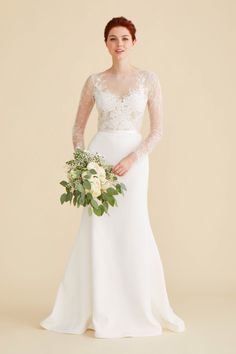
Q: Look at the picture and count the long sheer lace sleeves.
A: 2